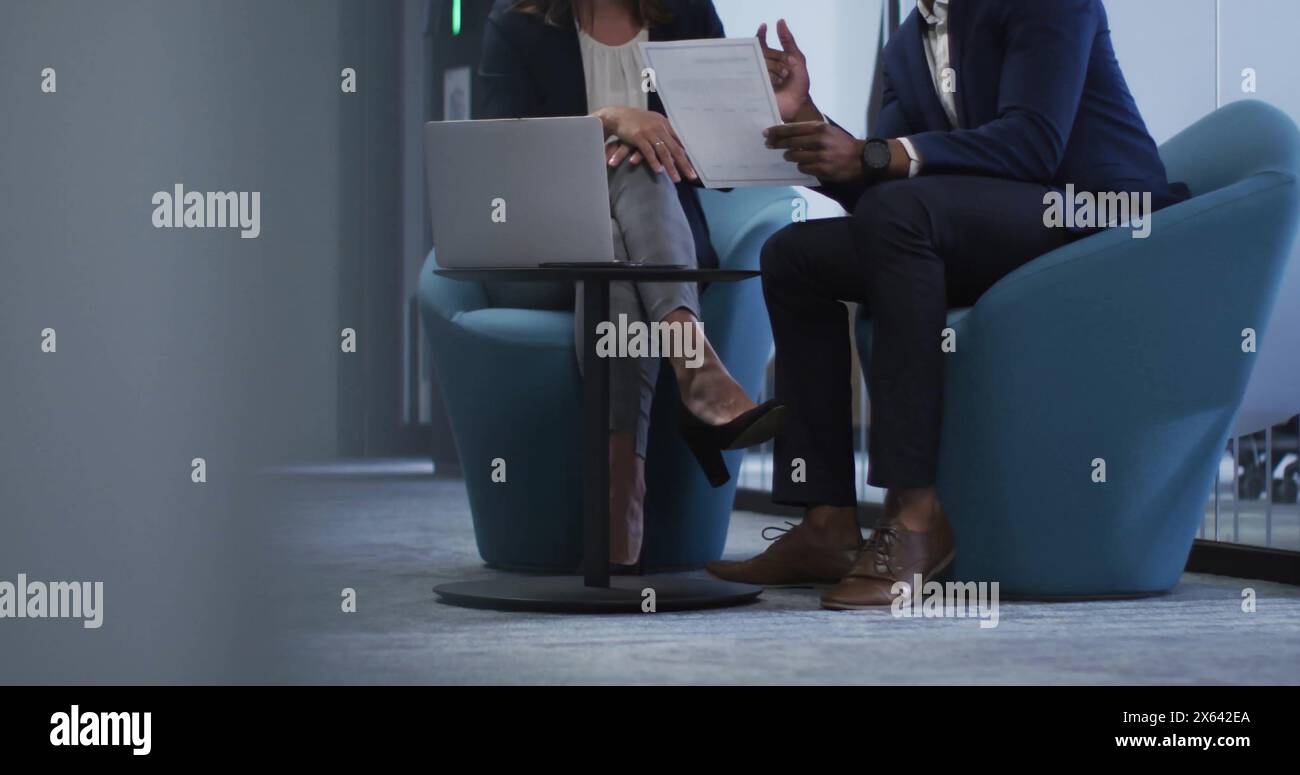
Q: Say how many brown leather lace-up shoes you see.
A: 2